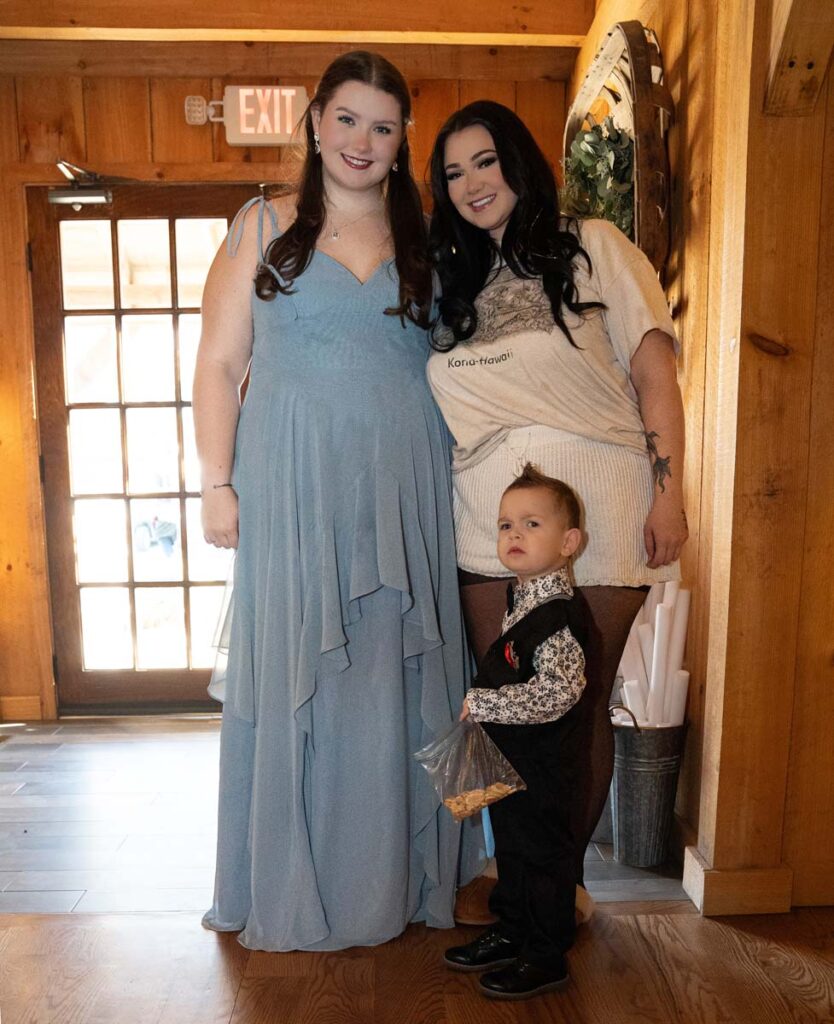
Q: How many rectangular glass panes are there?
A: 15